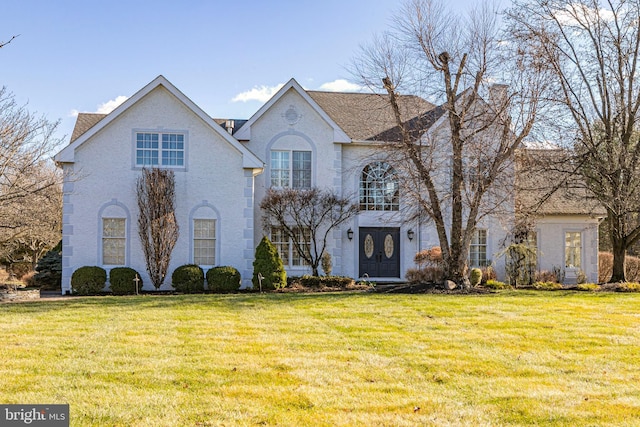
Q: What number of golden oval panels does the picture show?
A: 2